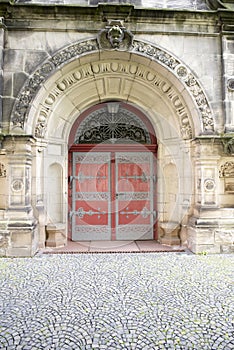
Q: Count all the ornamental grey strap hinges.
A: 4